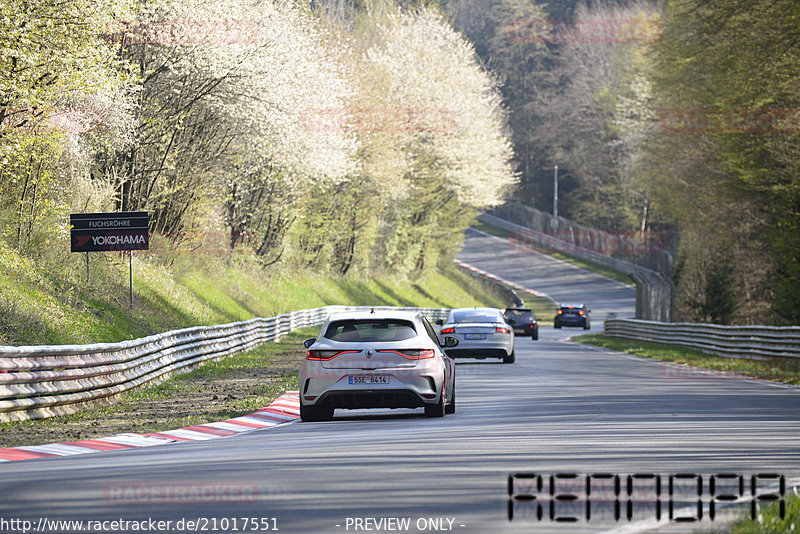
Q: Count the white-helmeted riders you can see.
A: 0